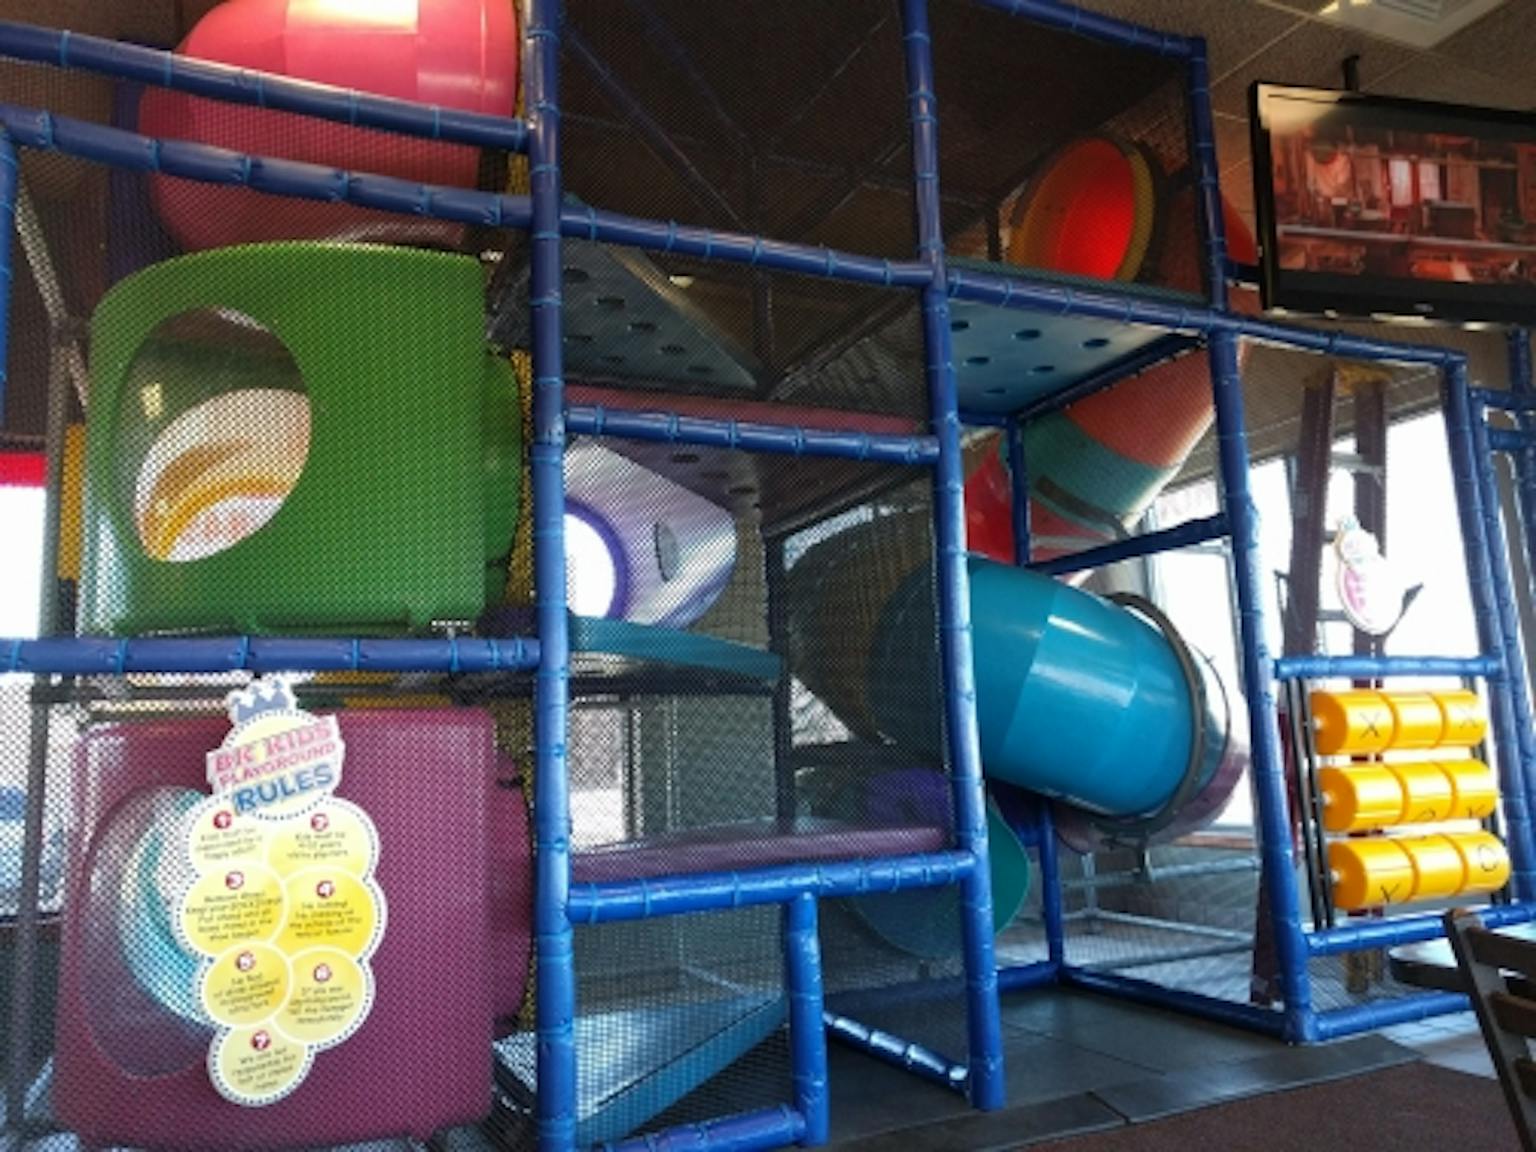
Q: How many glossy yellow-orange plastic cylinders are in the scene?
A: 9